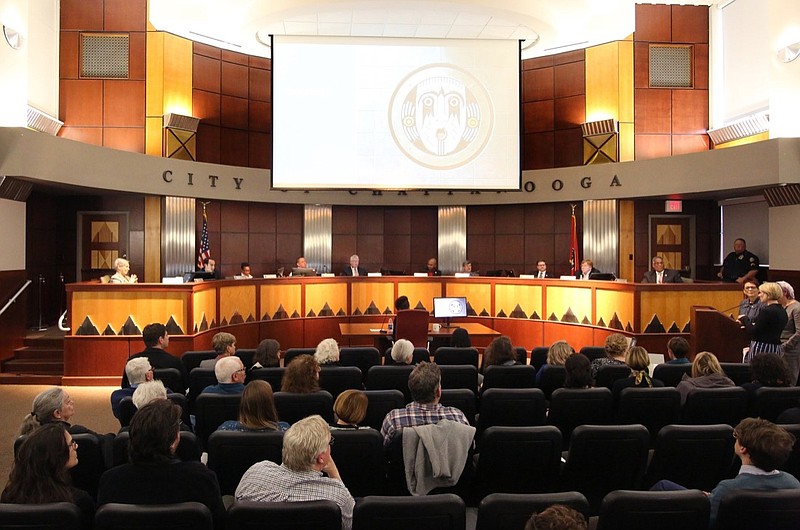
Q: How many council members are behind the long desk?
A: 10